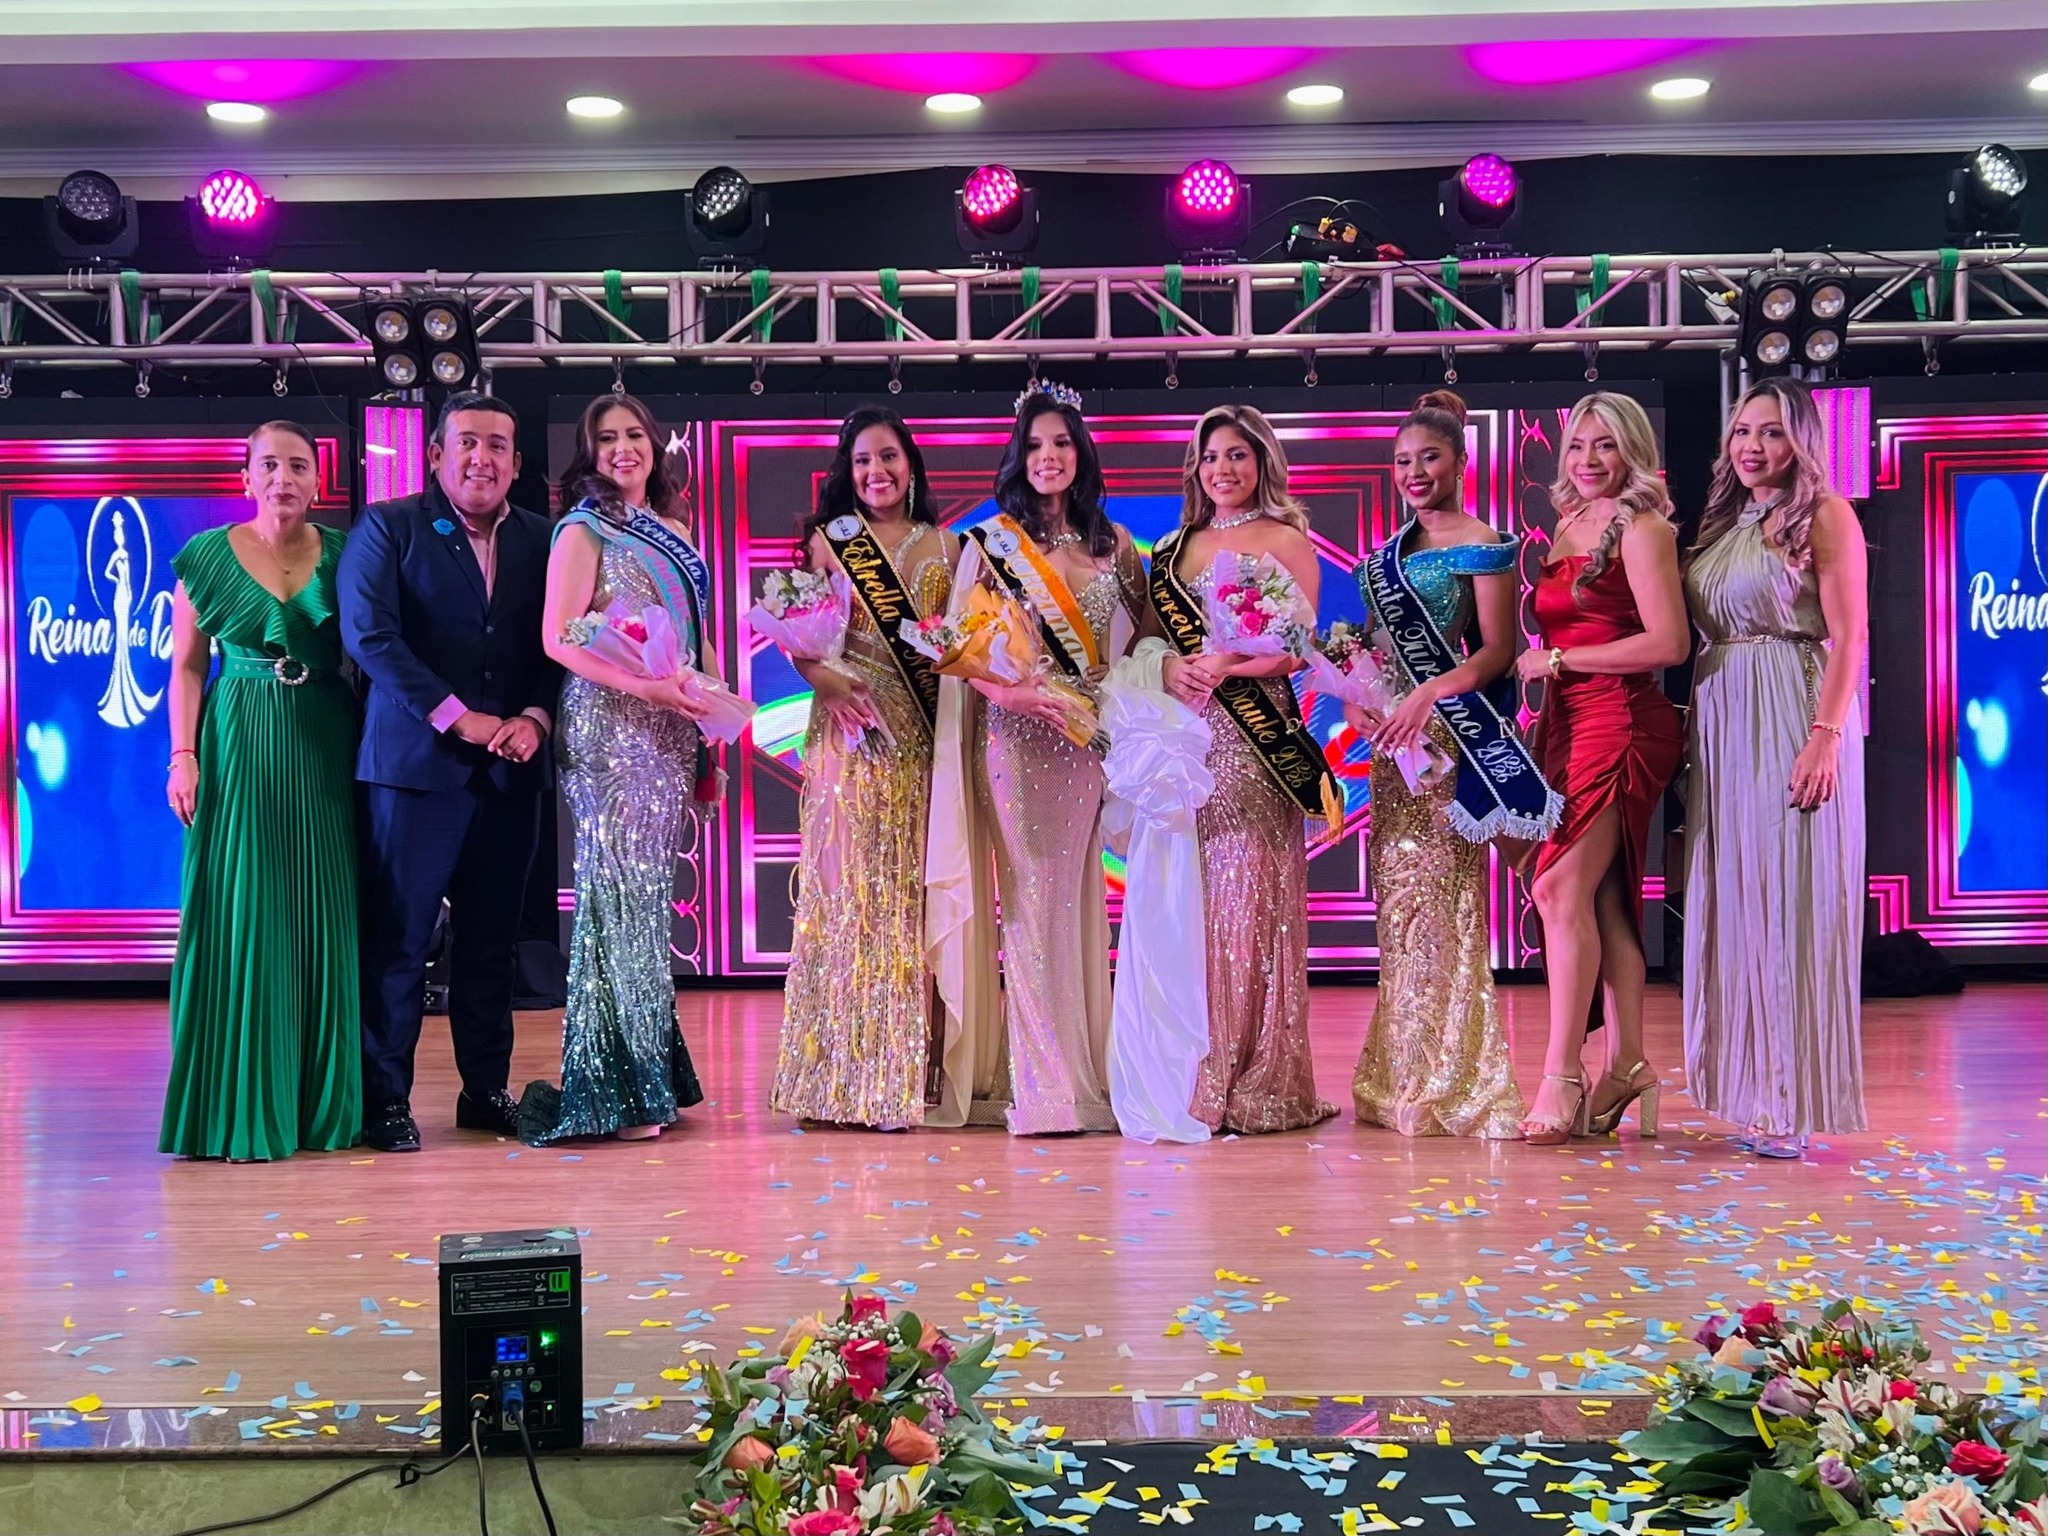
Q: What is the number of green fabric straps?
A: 12